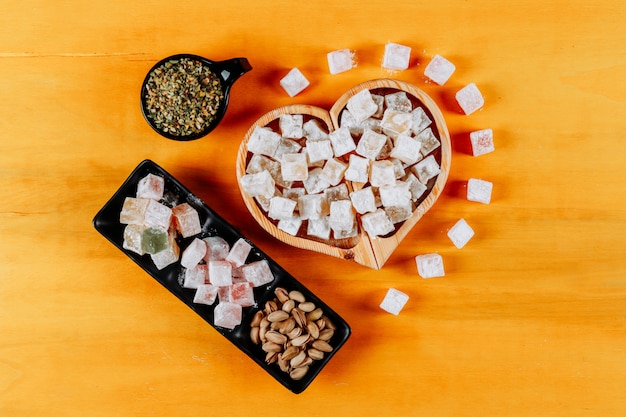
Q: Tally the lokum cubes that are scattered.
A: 10